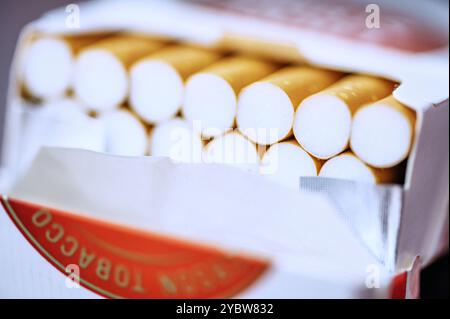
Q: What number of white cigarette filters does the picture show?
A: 13